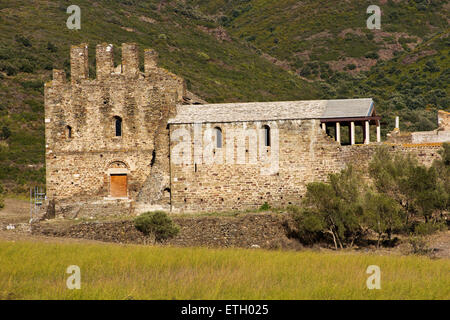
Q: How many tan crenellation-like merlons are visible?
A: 5